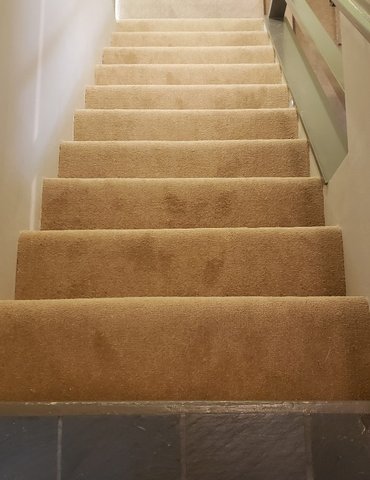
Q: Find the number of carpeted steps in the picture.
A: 10